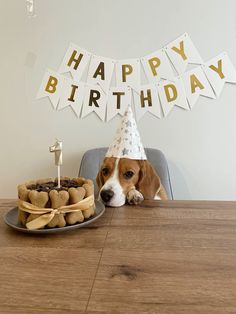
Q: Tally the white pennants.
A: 13